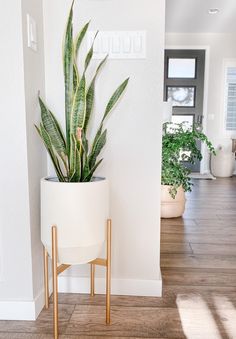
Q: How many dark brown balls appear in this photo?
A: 0